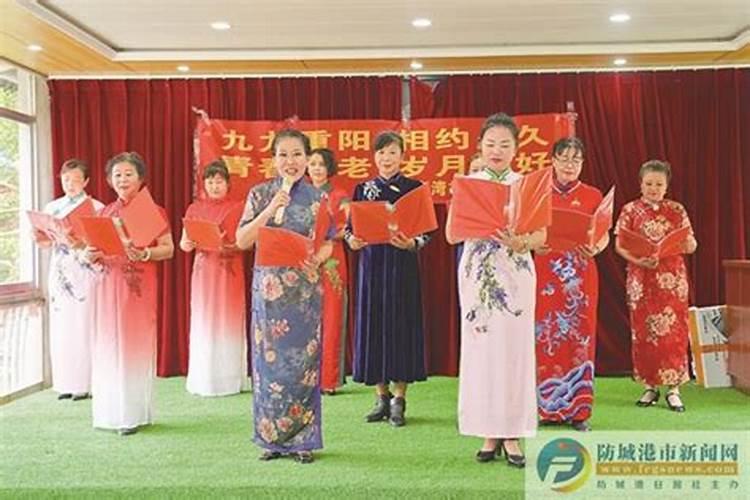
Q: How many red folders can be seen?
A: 8